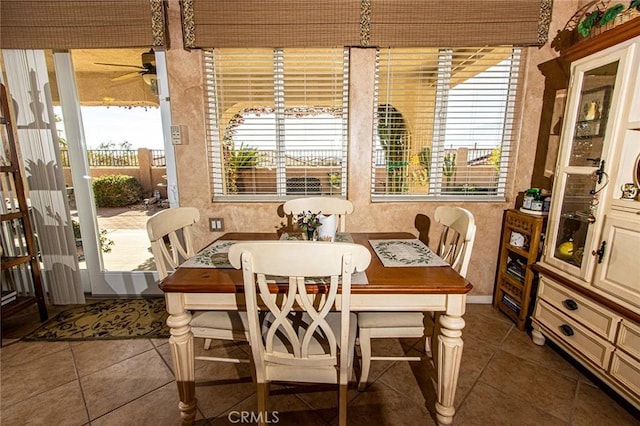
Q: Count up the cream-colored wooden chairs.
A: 4